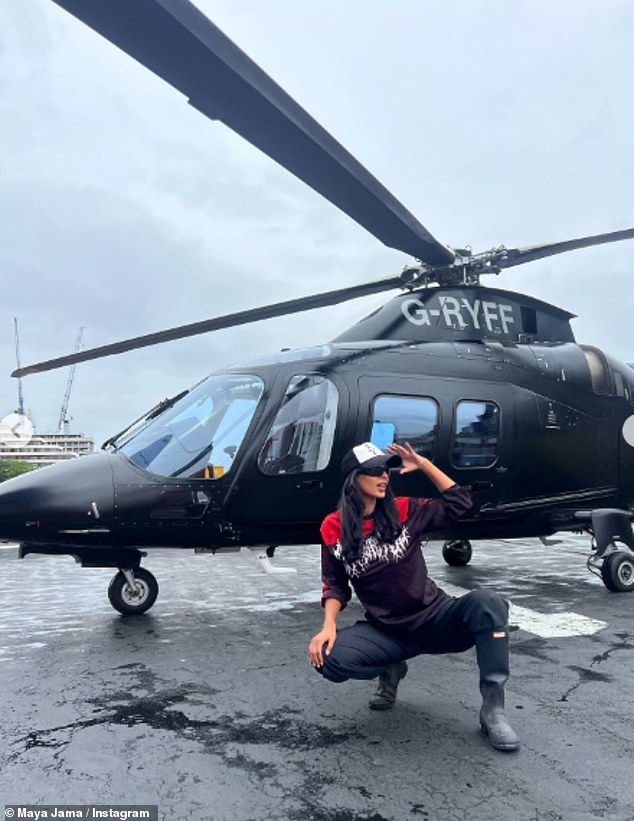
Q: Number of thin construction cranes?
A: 2